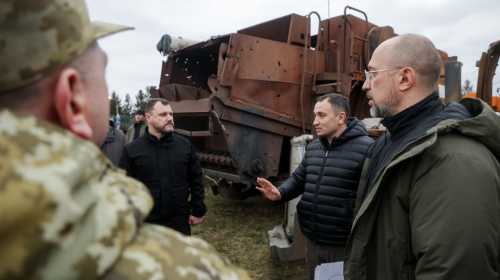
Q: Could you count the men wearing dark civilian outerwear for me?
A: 3